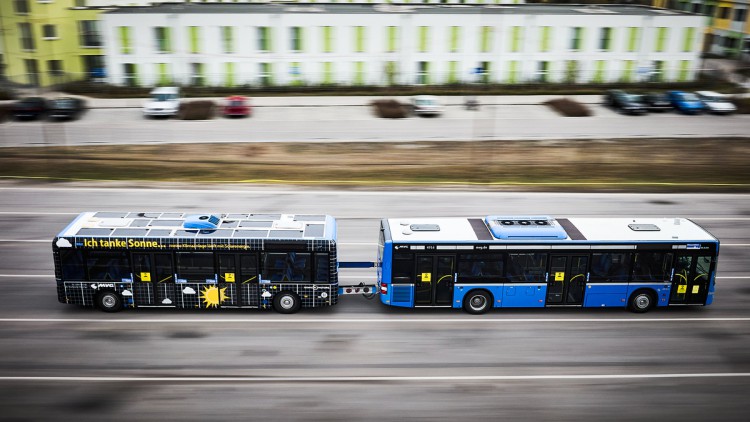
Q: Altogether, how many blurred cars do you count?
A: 9